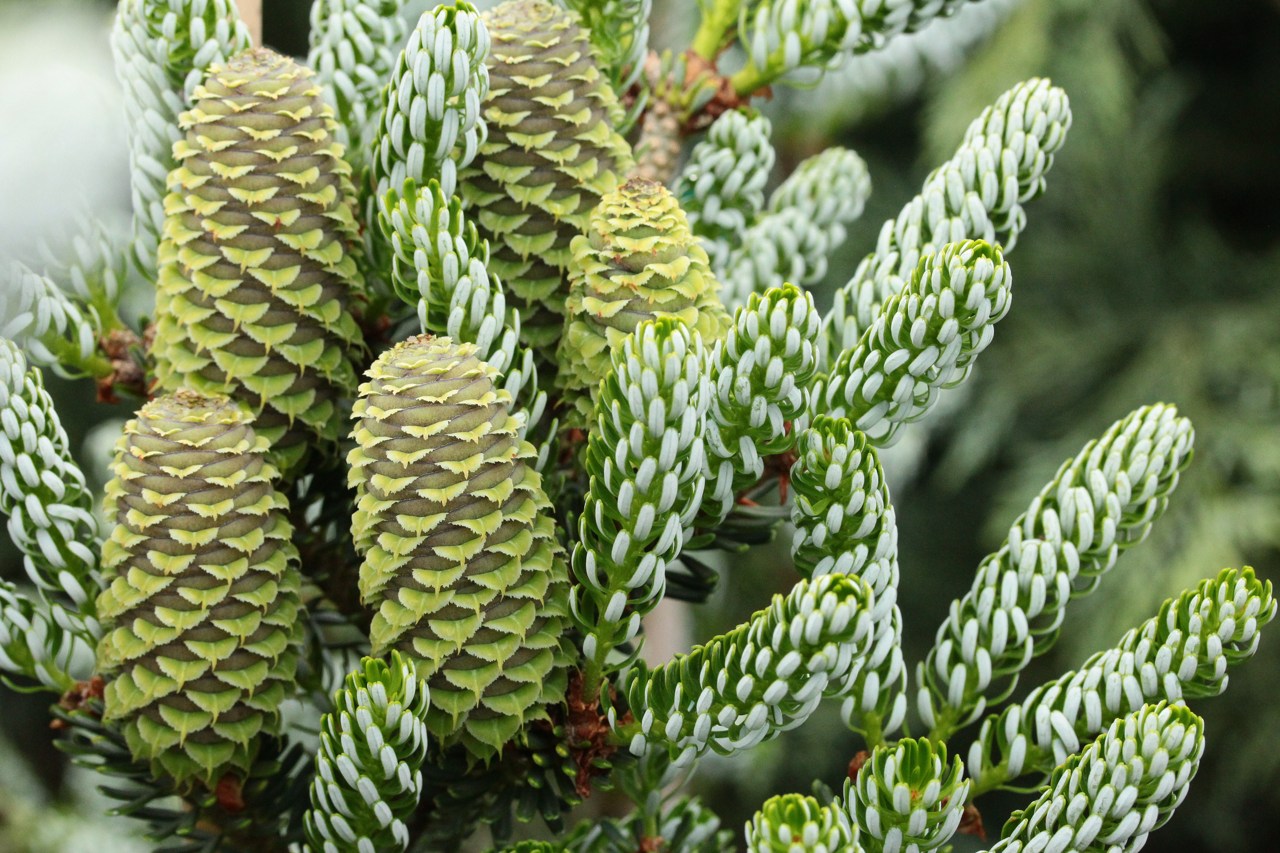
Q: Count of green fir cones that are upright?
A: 5